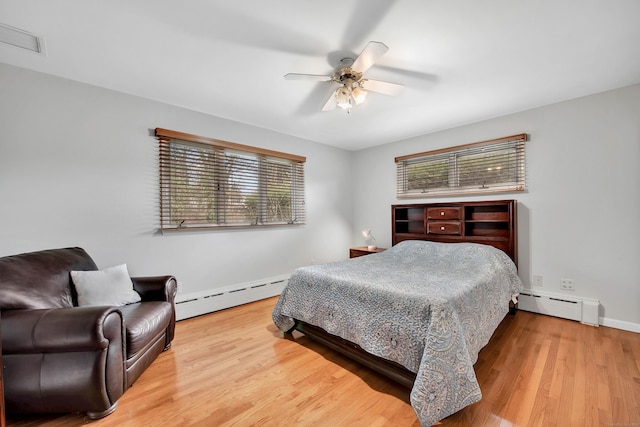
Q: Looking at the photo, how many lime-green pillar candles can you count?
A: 0